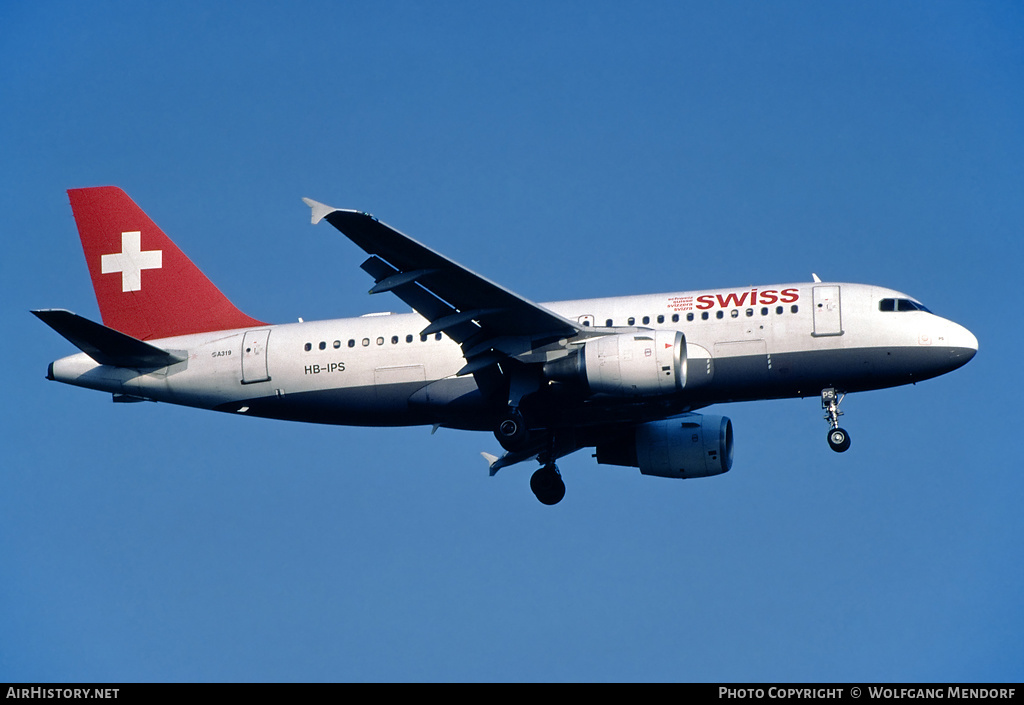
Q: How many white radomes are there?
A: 1